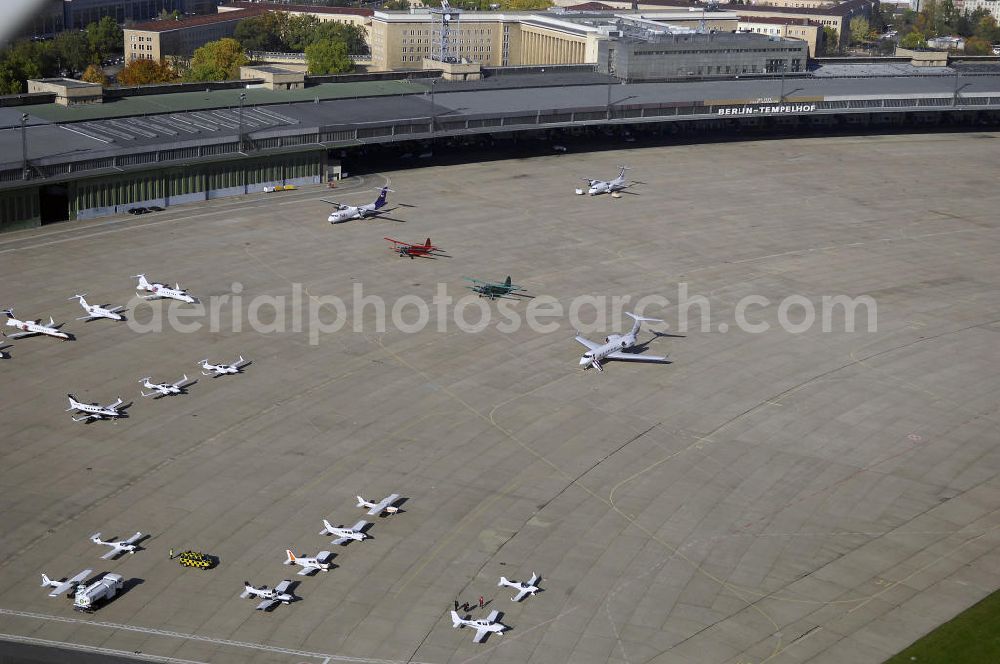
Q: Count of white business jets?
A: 4